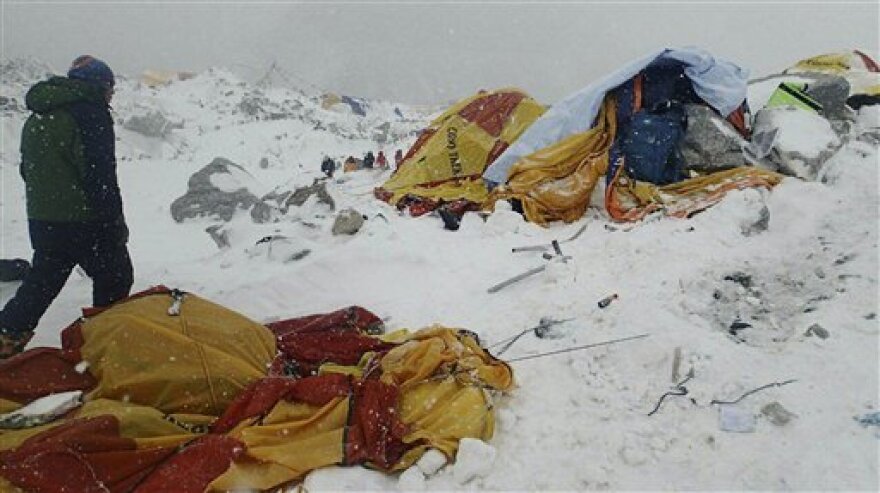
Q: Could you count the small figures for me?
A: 5